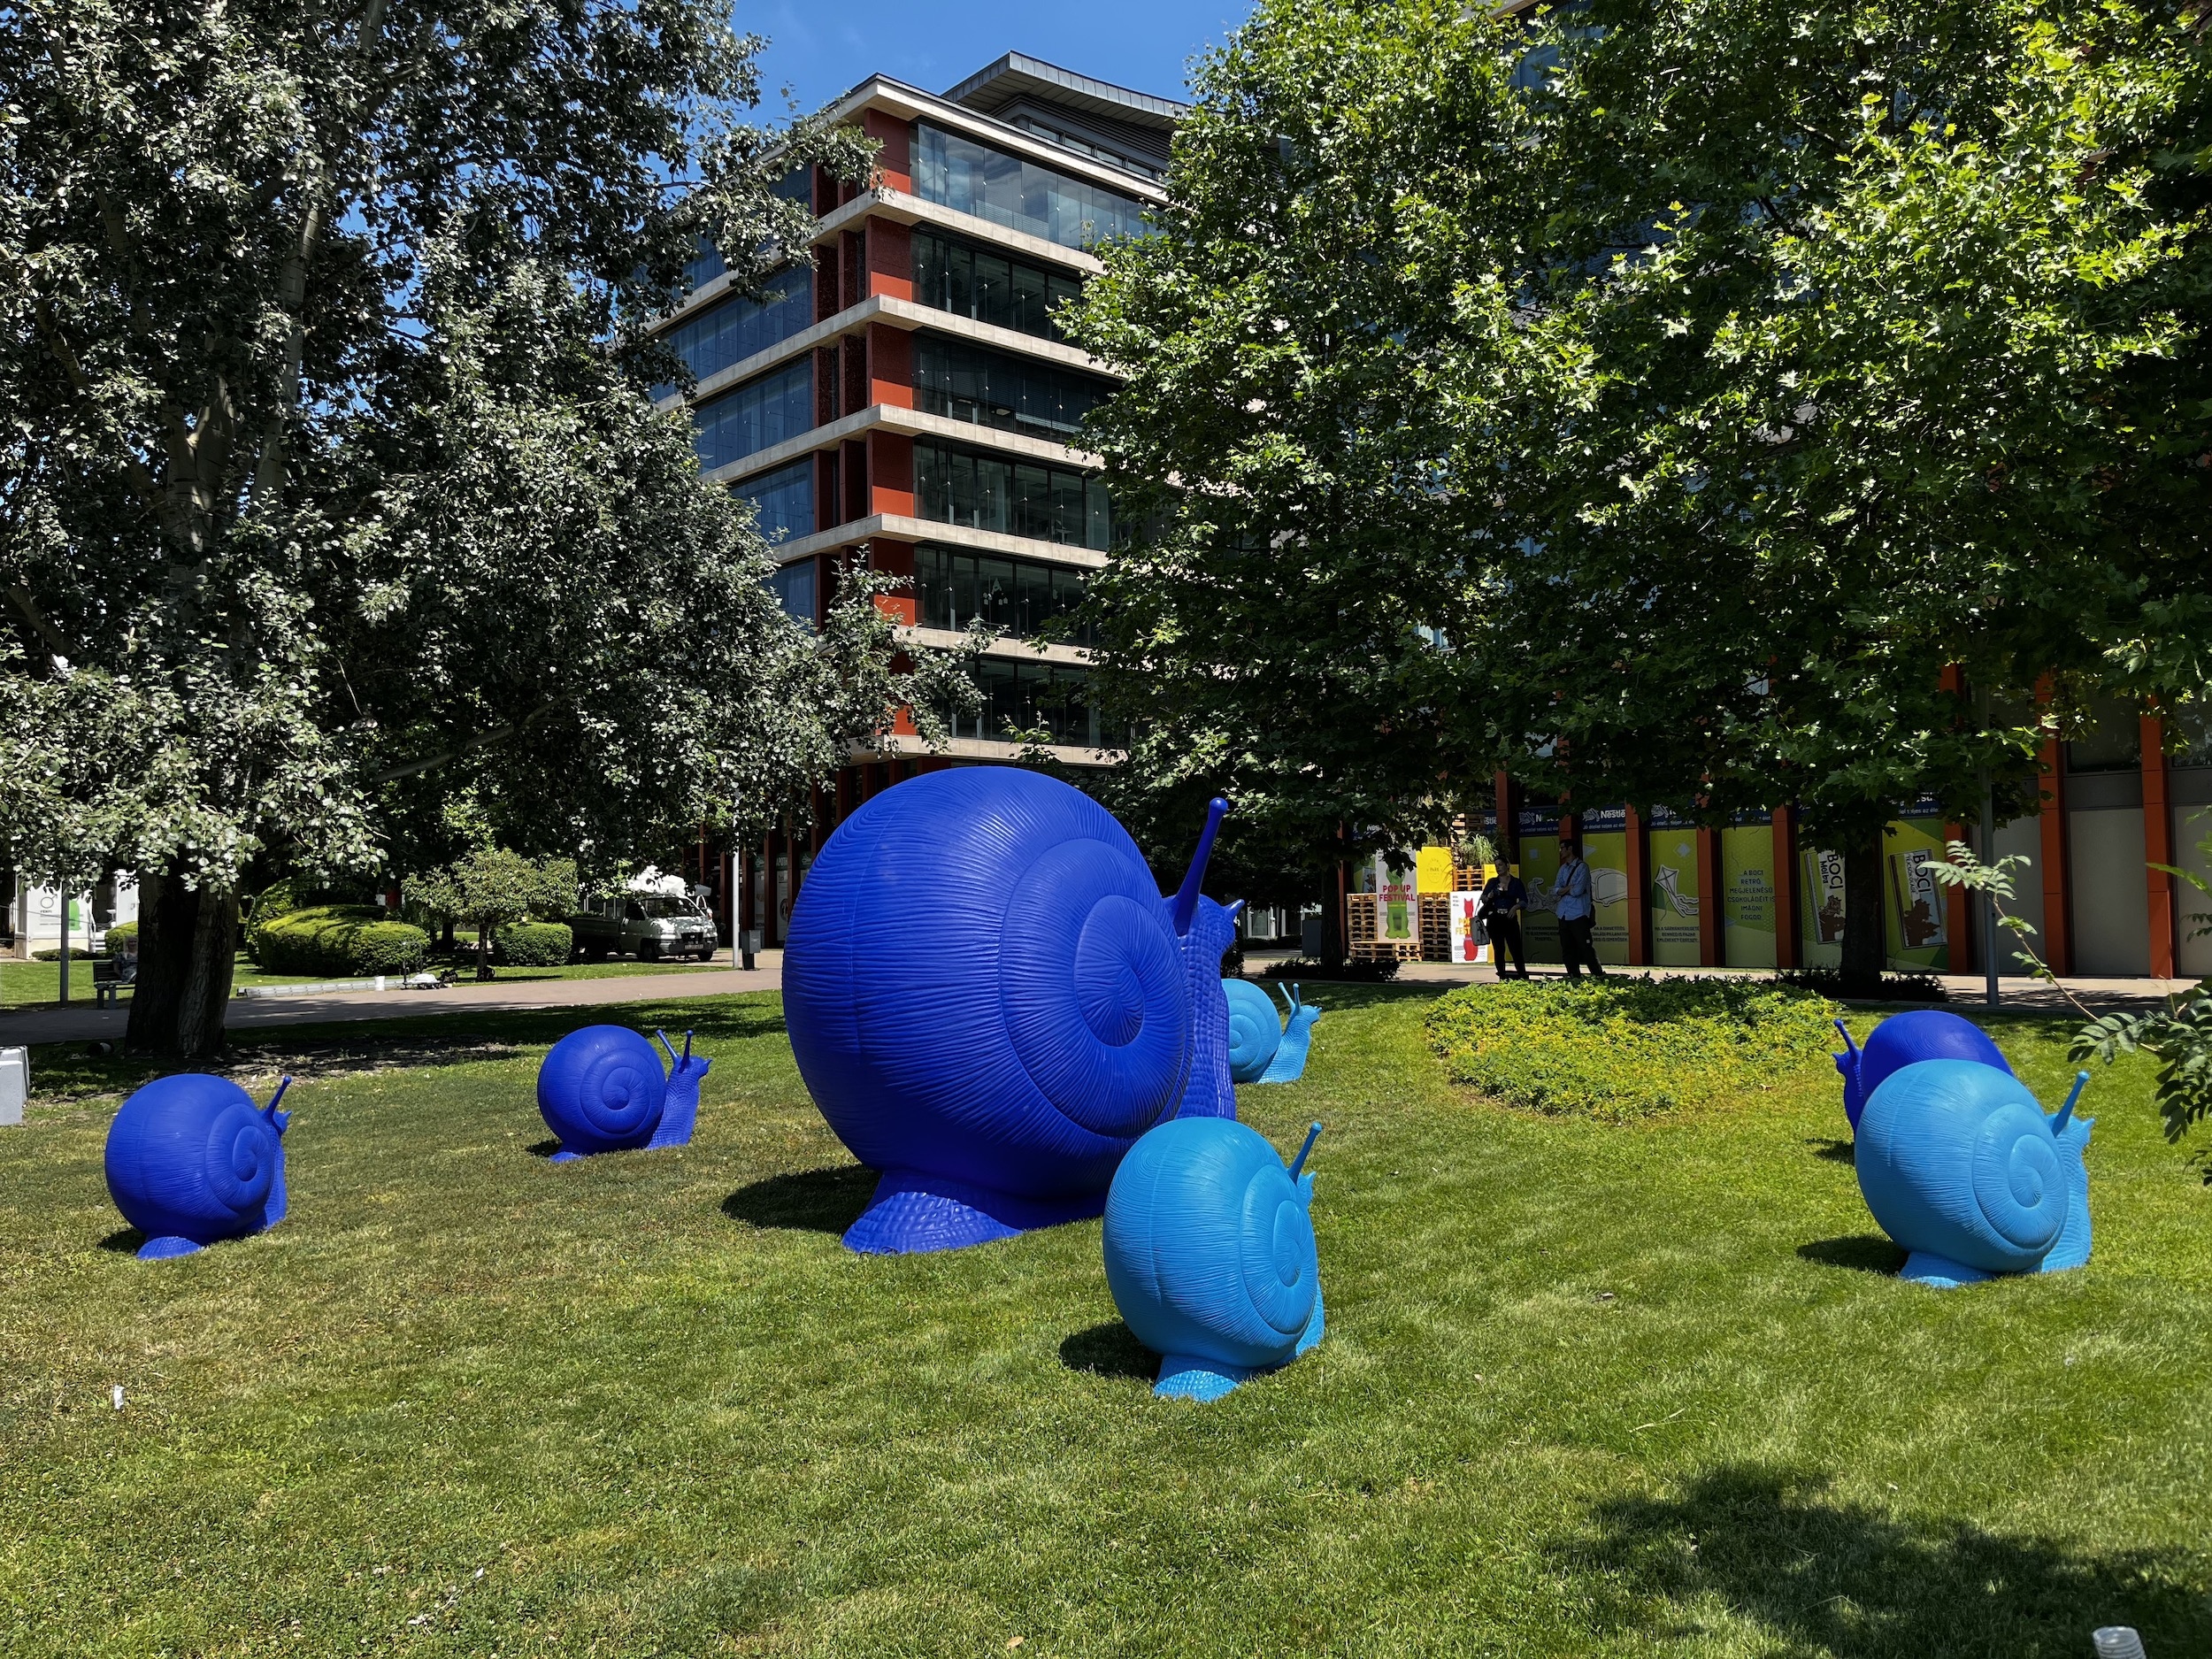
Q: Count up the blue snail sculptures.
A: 7